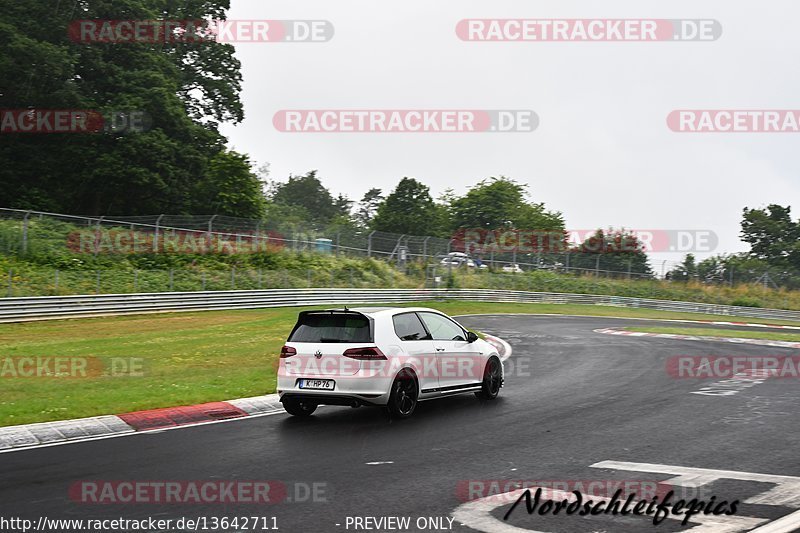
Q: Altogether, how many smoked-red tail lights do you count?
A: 2